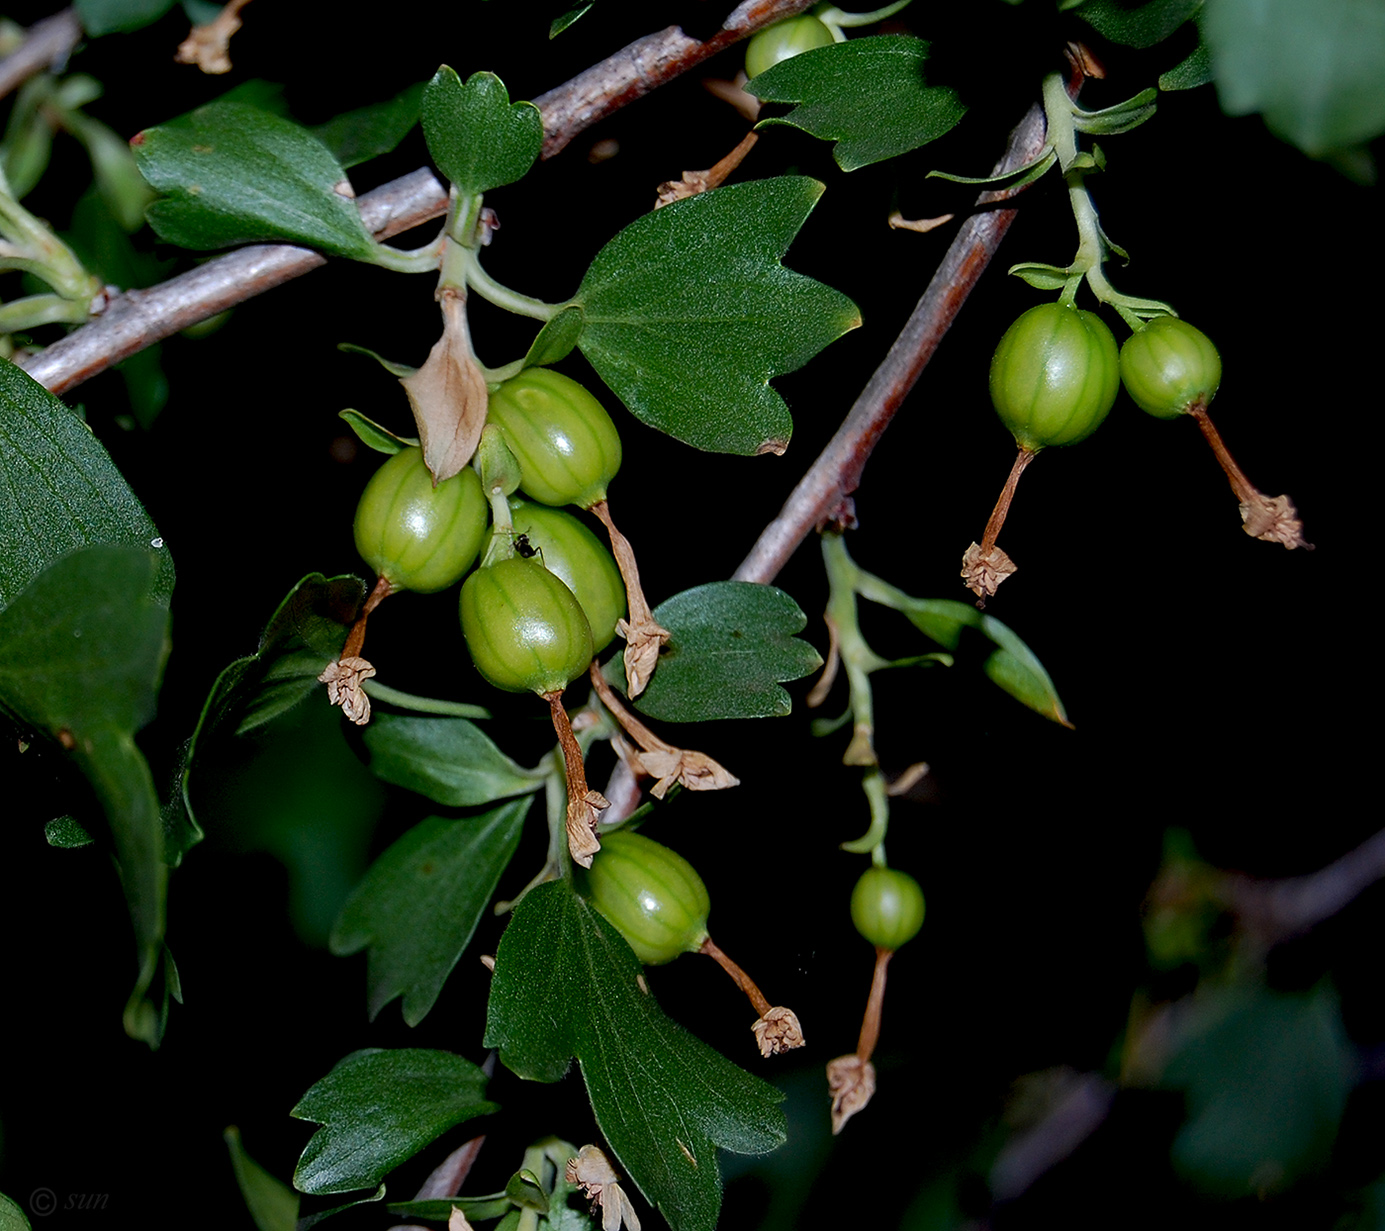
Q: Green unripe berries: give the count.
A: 9